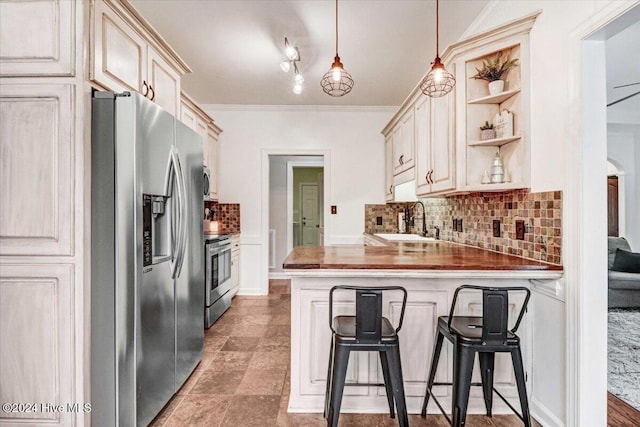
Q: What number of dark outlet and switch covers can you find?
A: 5